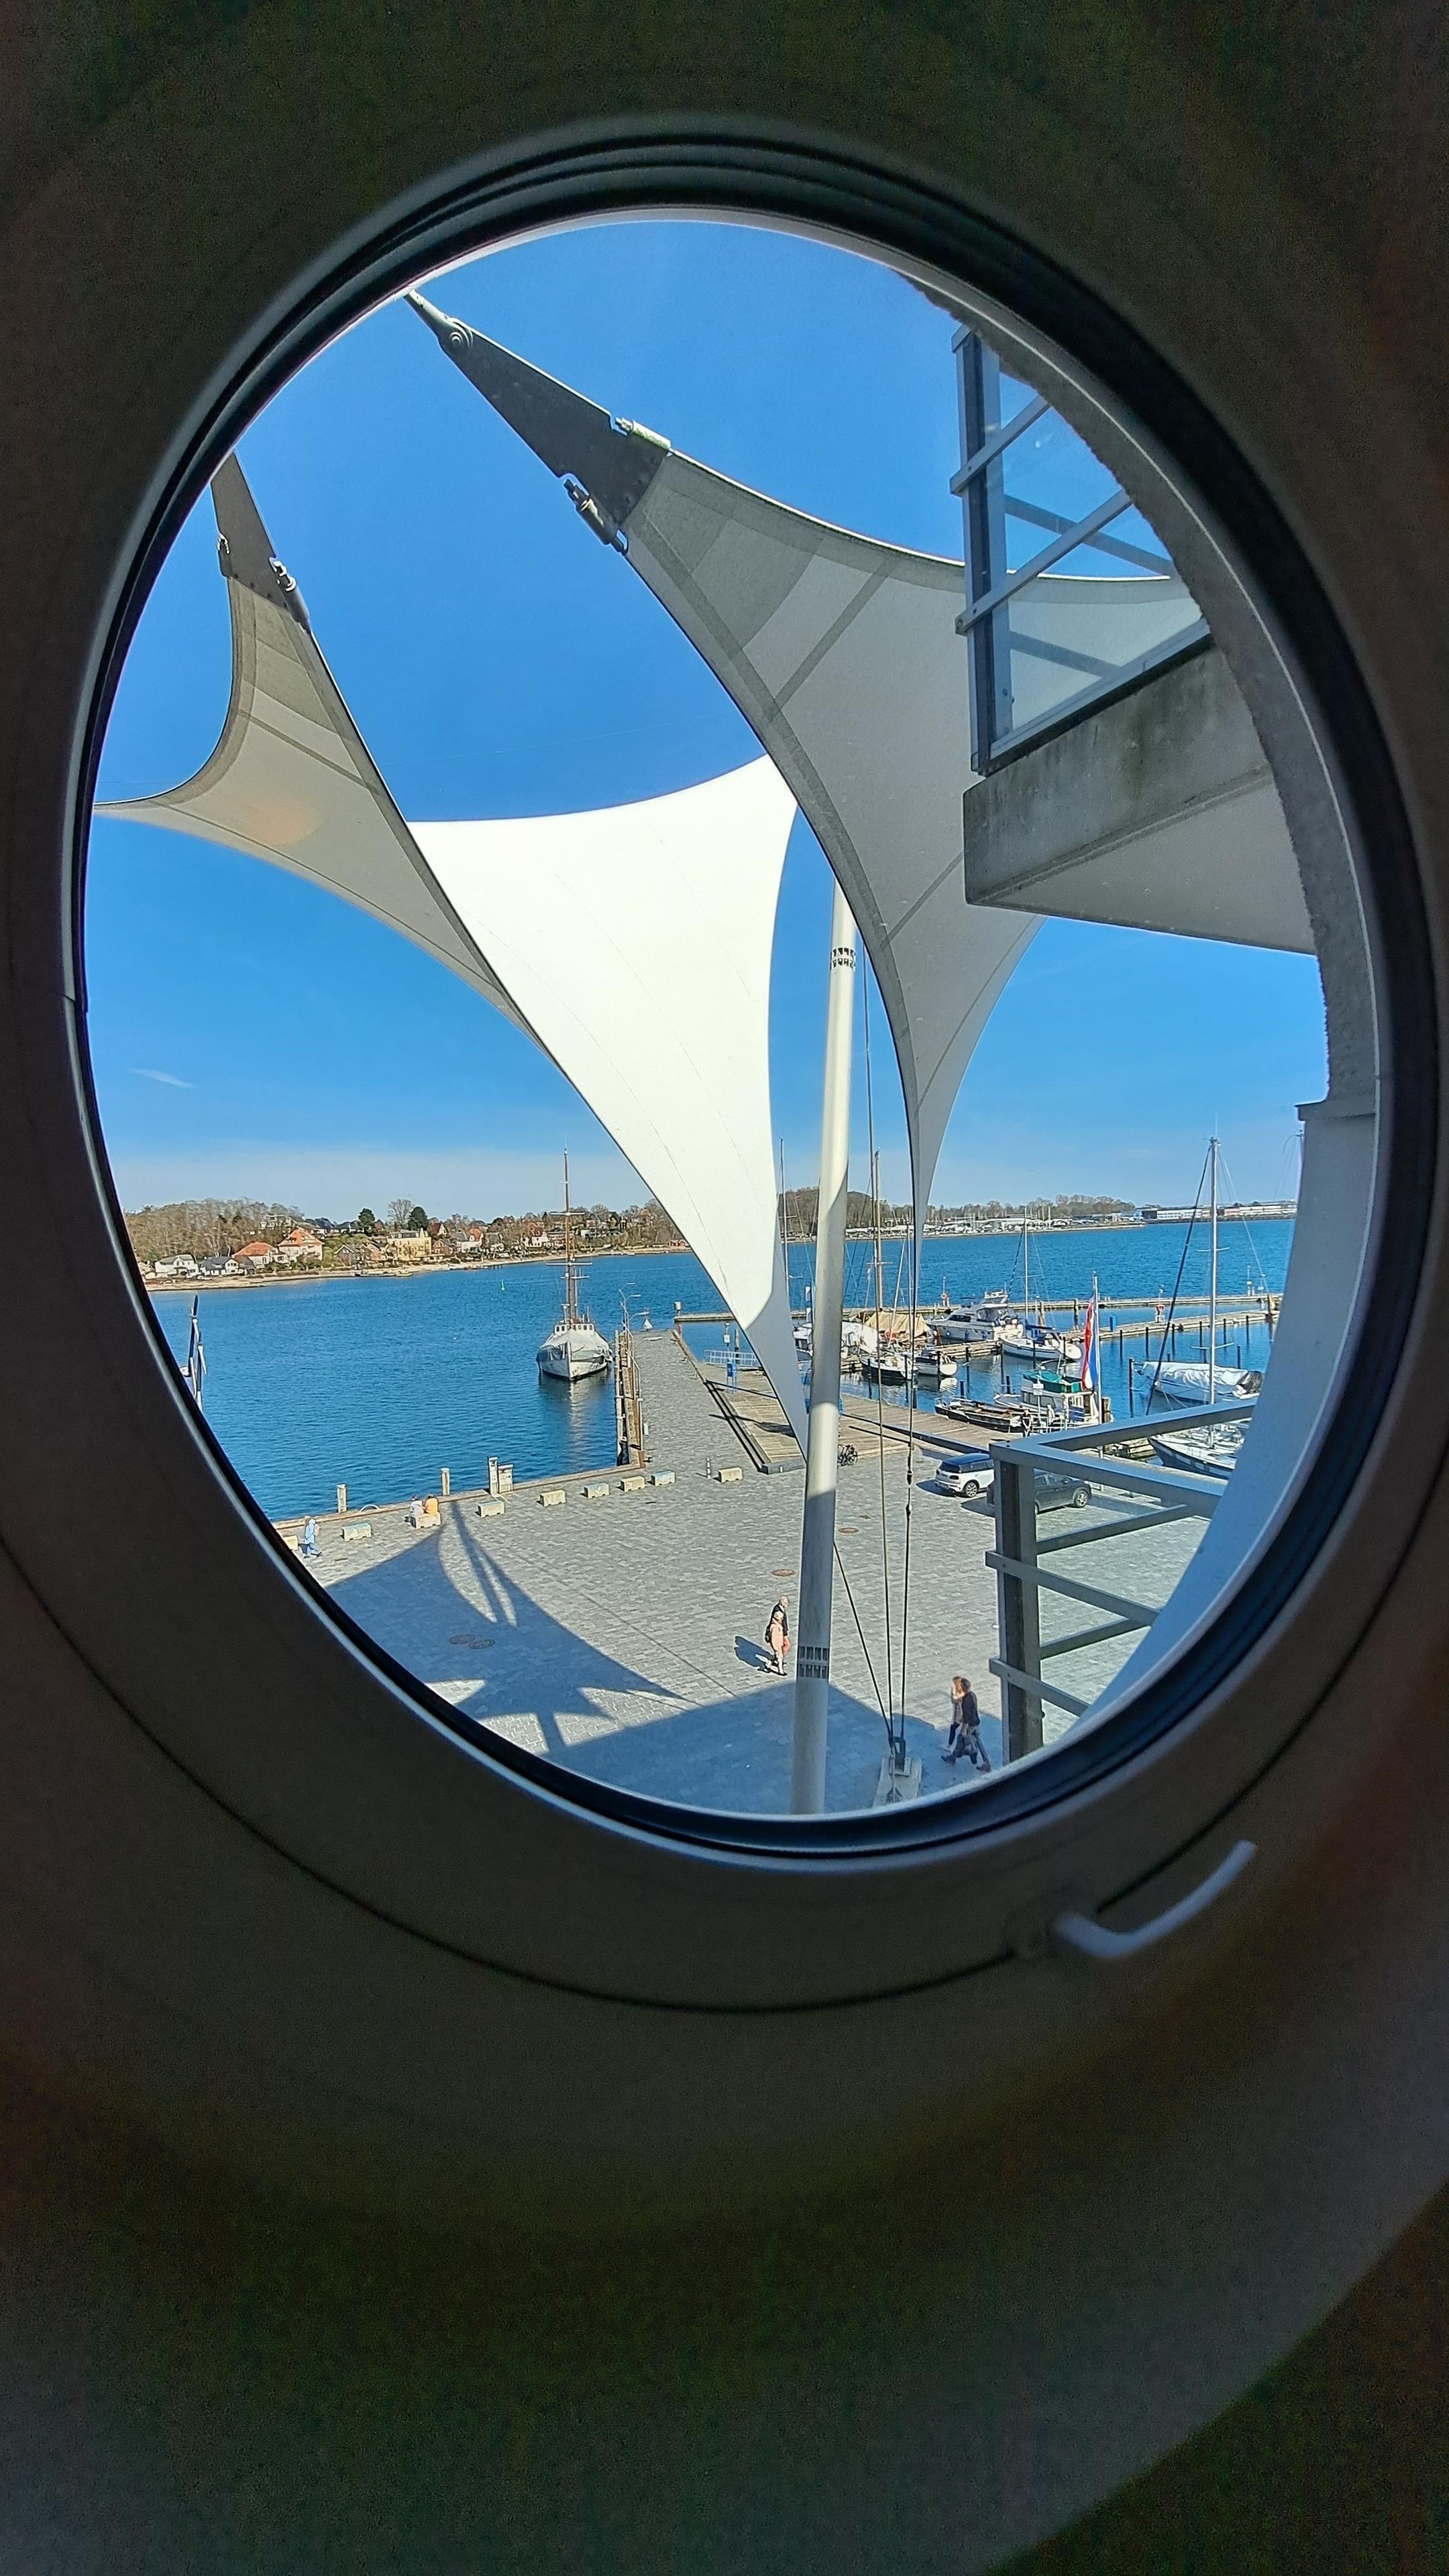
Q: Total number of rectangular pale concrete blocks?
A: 9